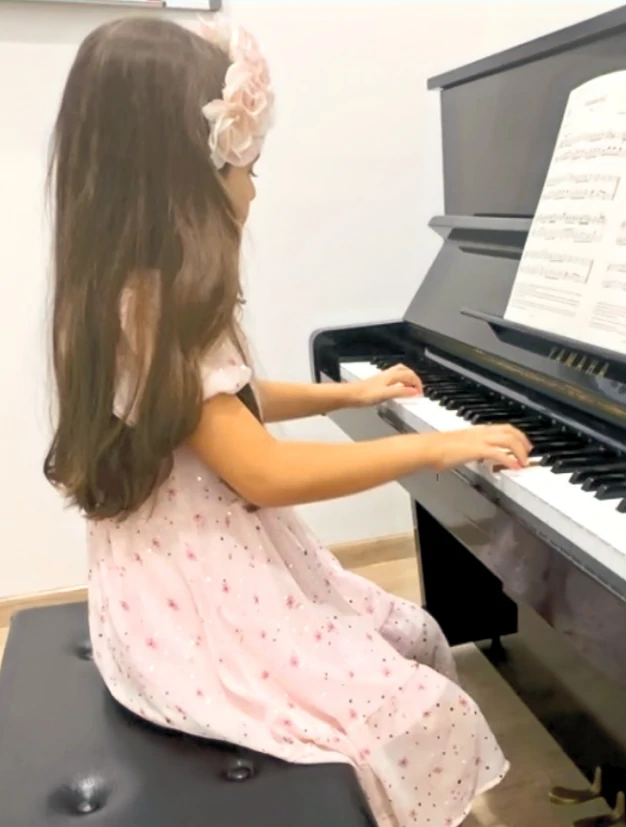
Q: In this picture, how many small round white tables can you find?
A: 0